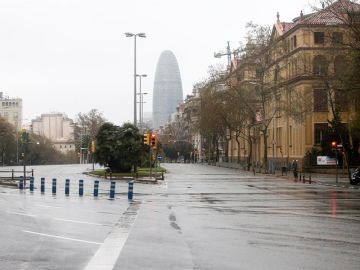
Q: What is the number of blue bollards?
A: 9